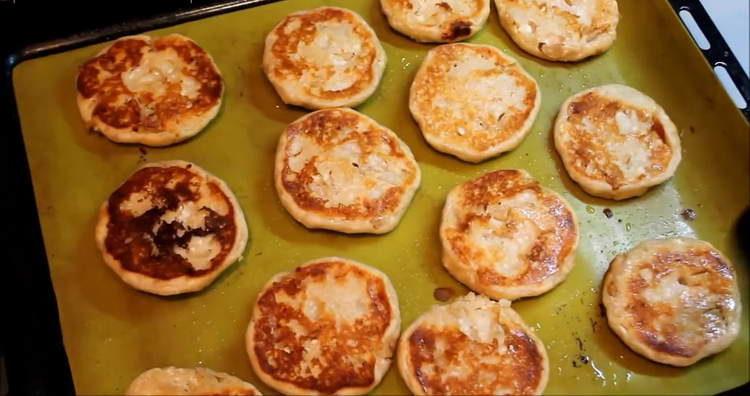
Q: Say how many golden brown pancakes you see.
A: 13